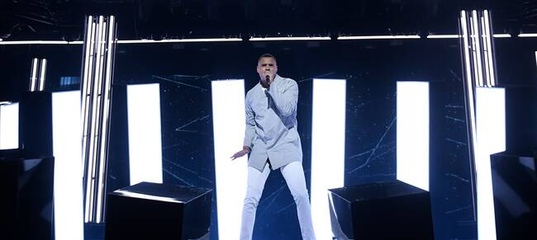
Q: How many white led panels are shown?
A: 7